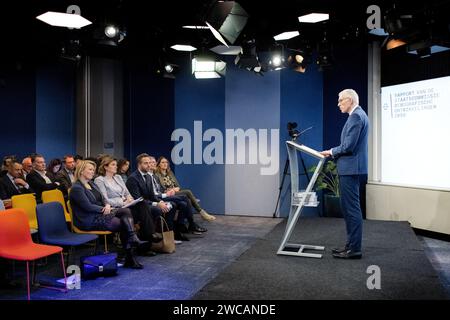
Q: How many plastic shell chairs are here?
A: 5